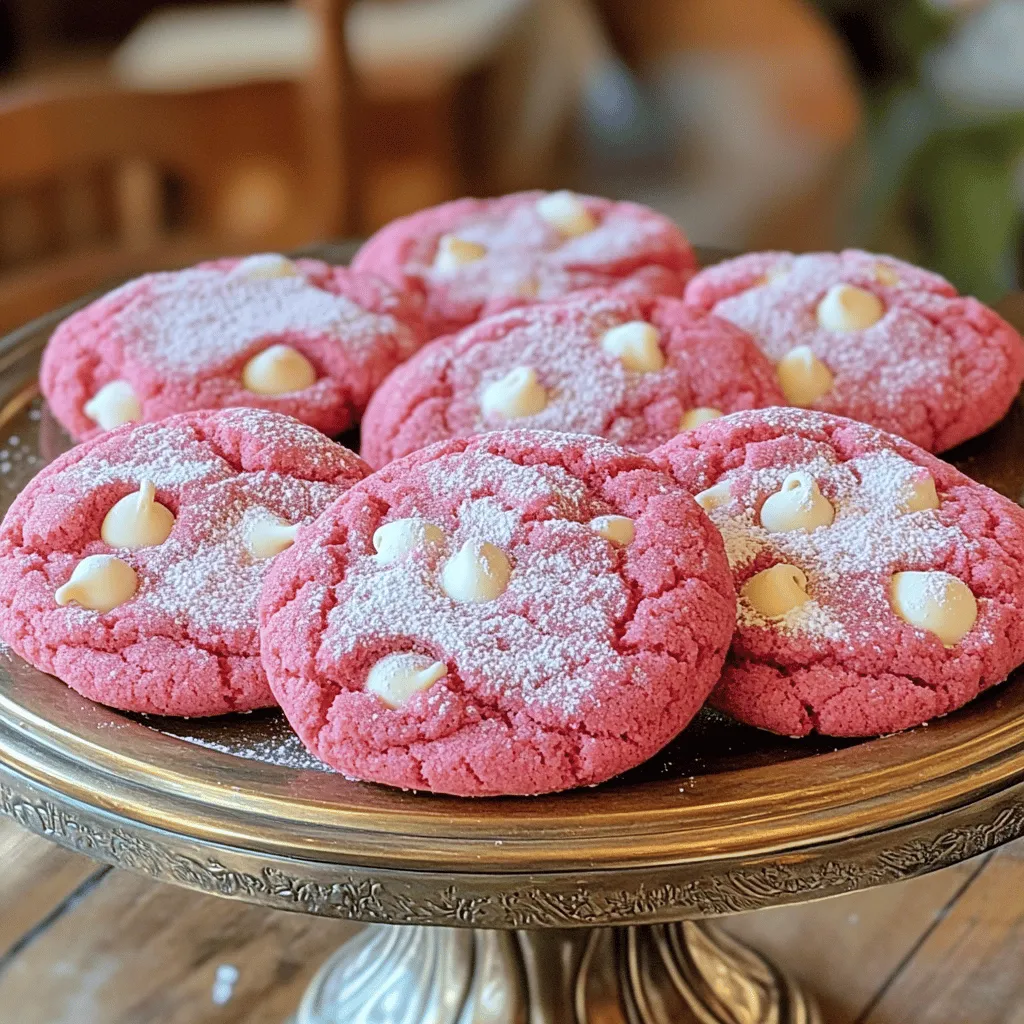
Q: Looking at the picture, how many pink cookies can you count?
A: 7